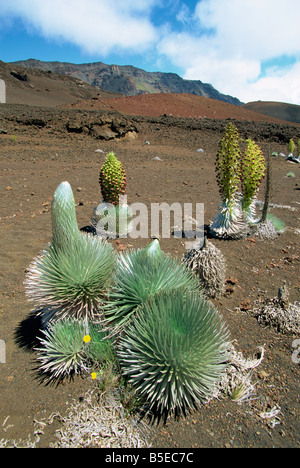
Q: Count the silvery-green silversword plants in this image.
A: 4